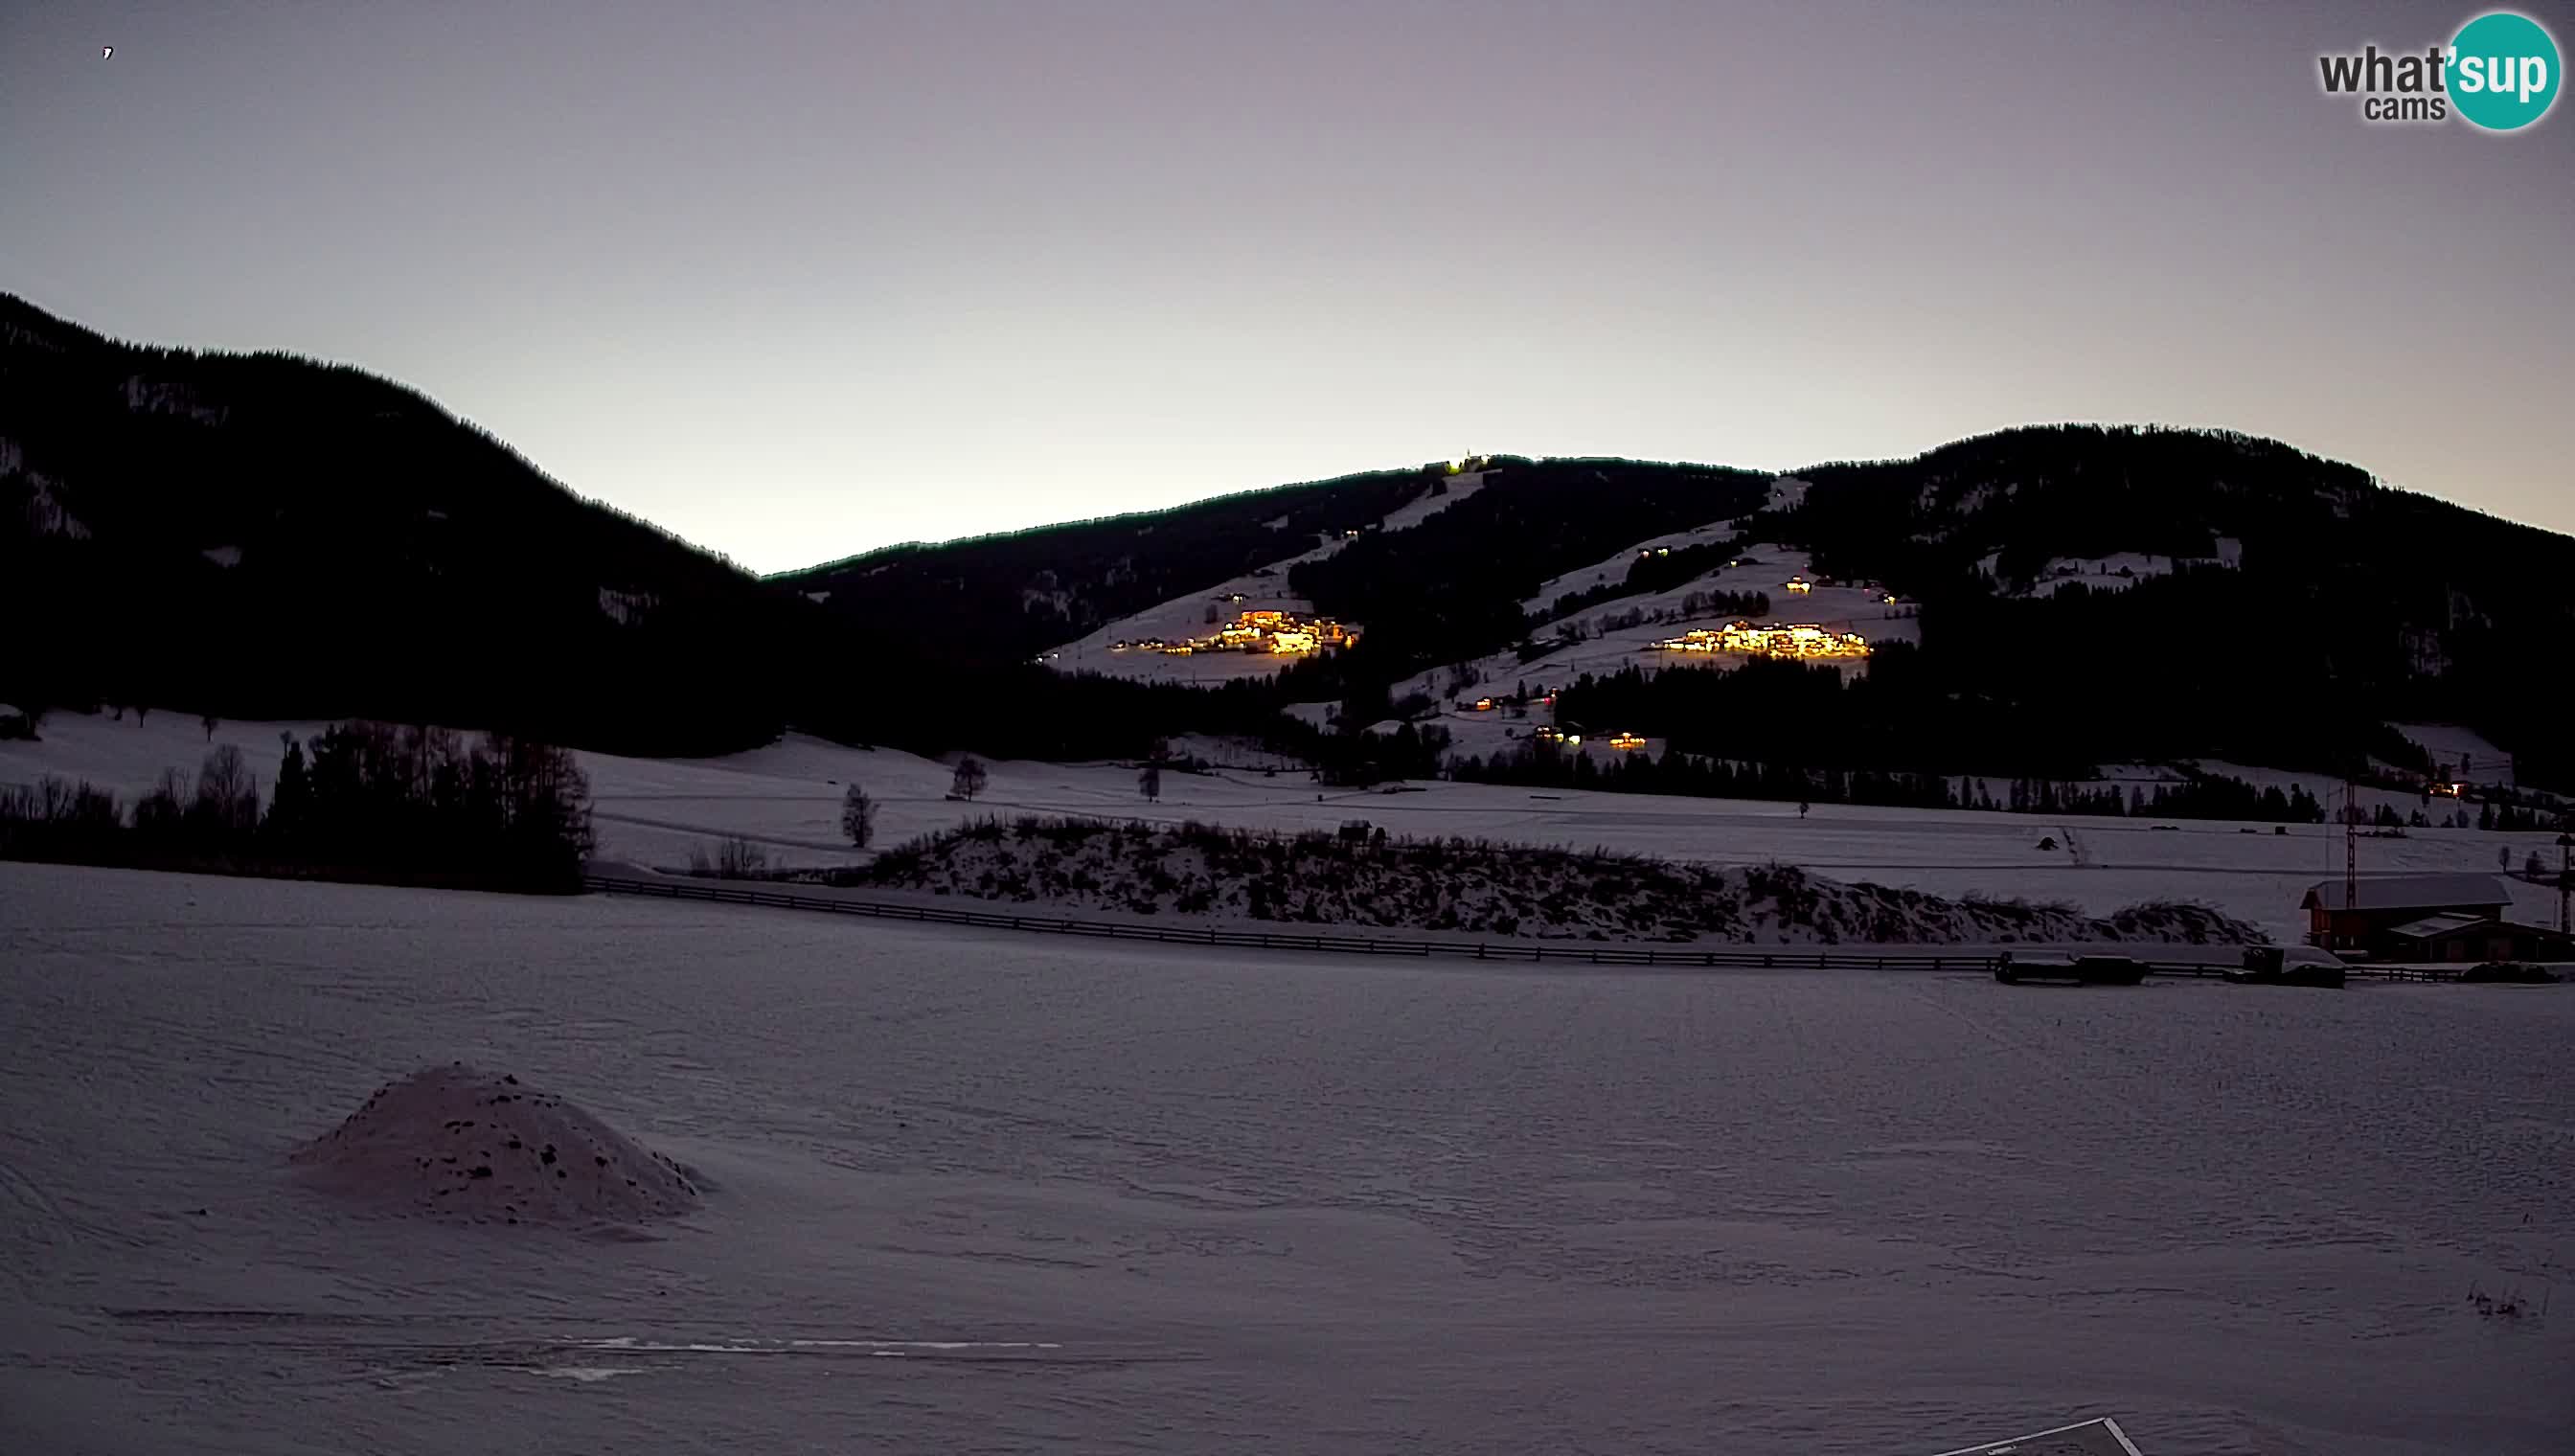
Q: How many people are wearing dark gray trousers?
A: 0